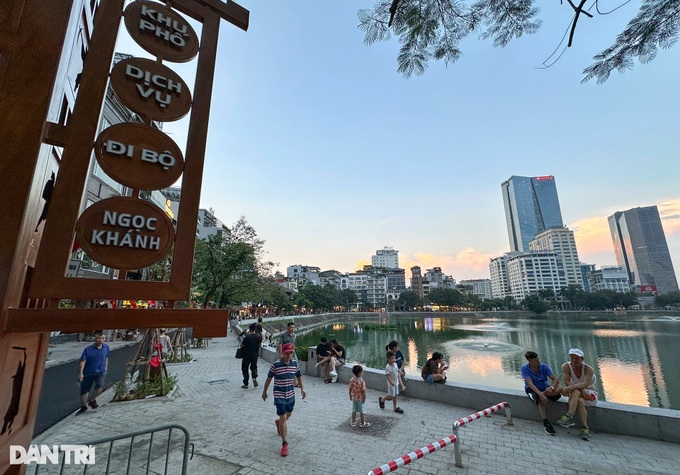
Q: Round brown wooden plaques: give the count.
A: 4